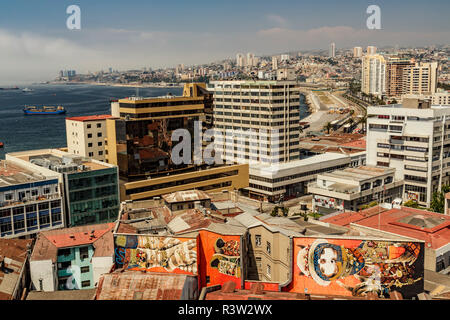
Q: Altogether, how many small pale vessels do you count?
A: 1